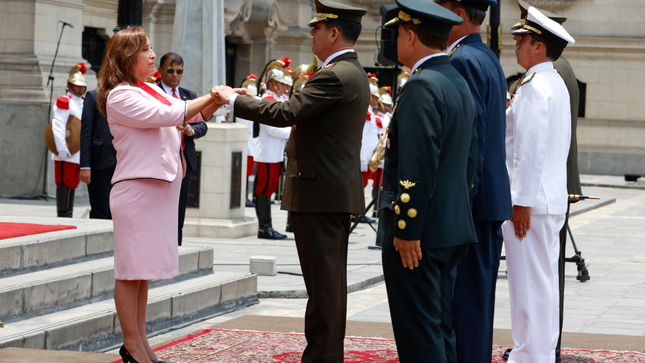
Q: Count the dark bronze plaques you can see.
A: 2